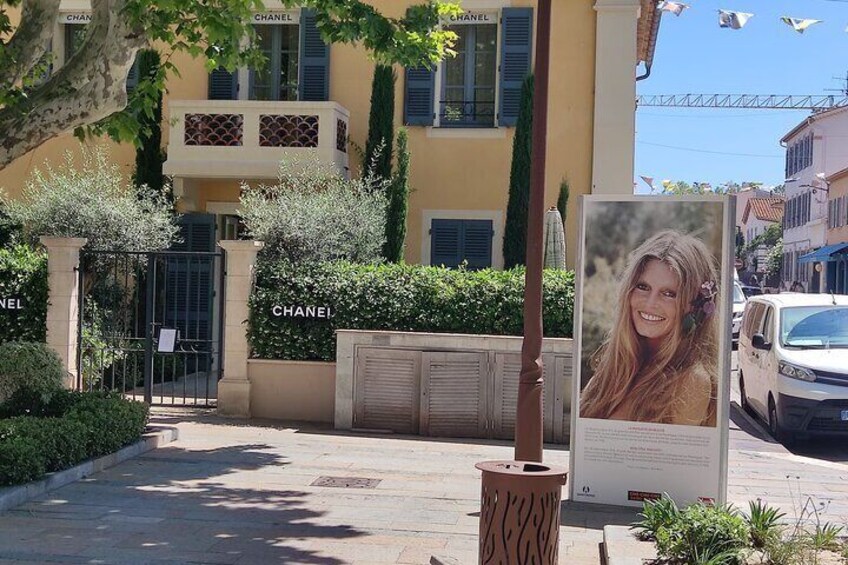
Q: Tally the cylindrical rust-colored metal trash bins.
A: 1